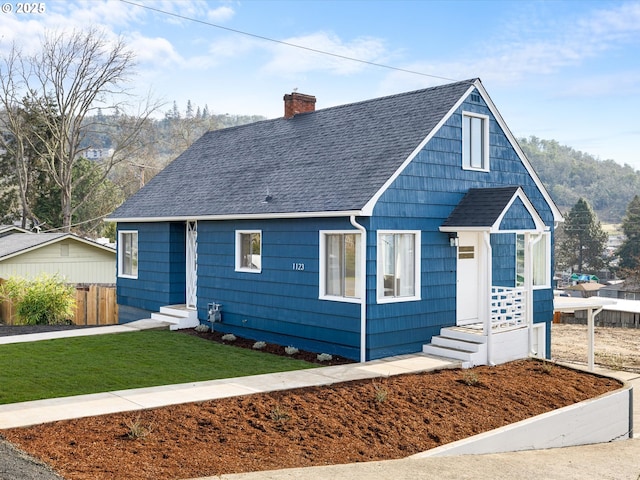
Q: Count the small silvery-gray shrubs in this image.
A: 5